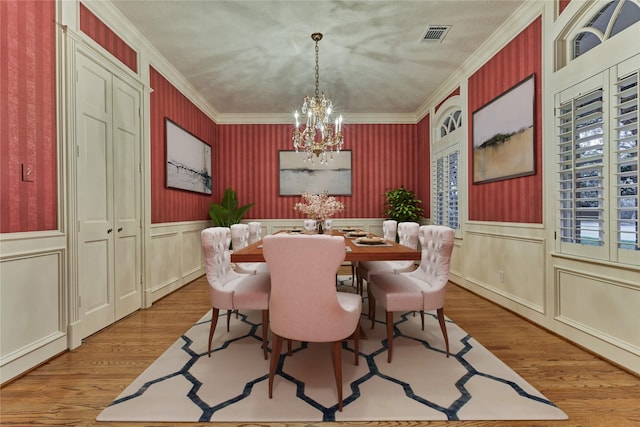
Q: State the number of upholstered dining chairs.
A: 8